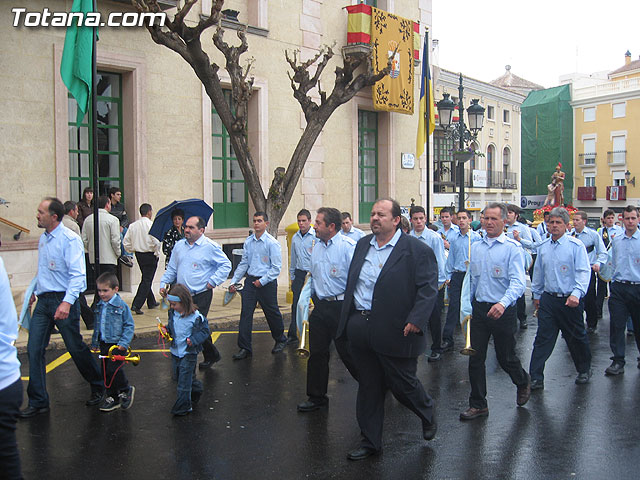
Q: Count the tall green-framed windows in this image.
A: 3